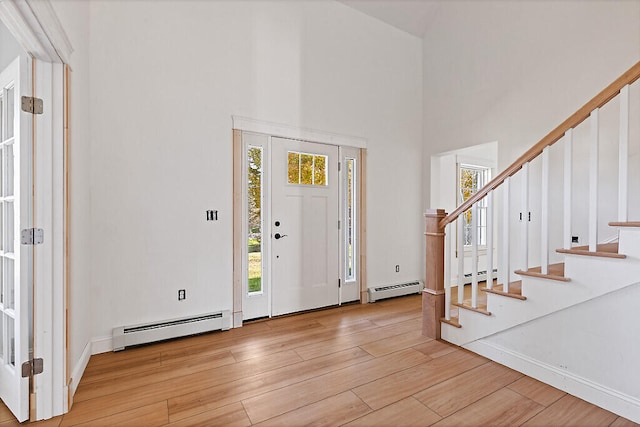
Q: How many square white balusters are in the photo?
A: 10